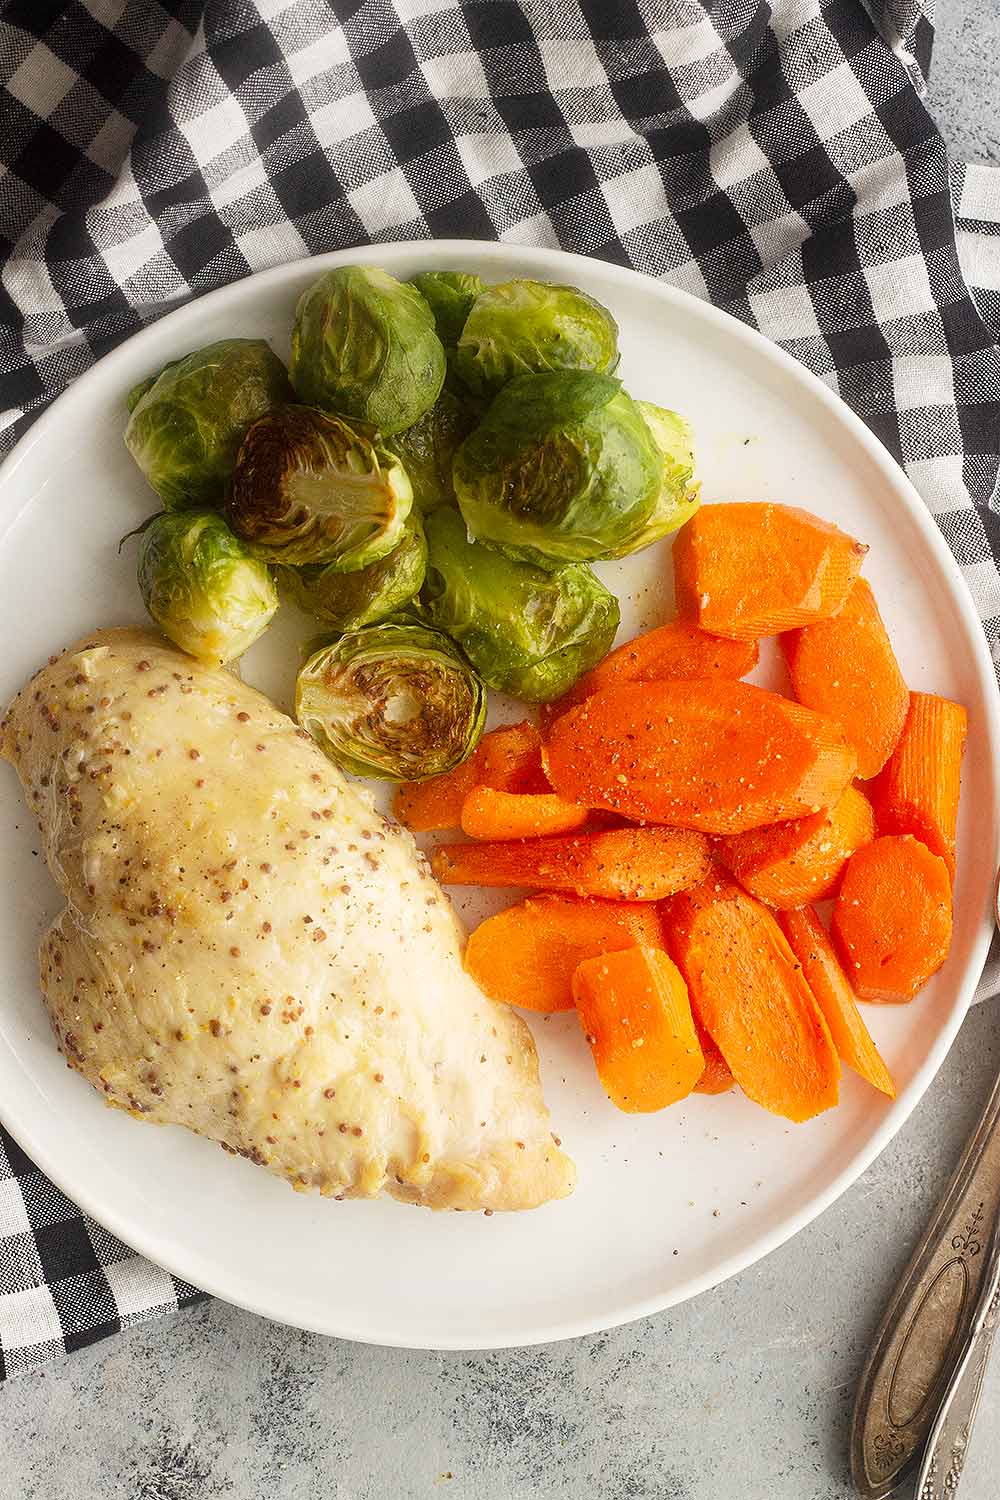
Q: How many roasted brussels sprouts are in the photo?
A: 12